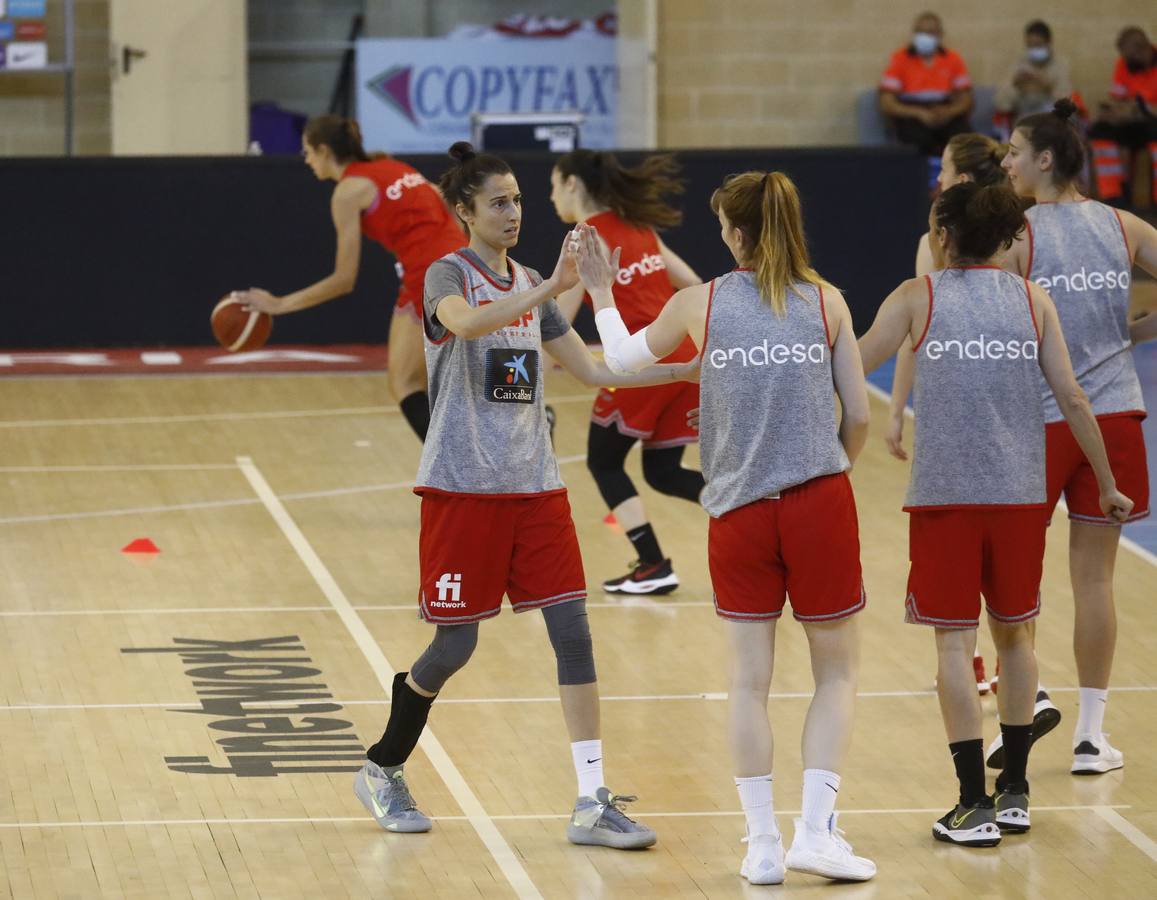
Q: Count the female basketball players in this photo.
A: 7